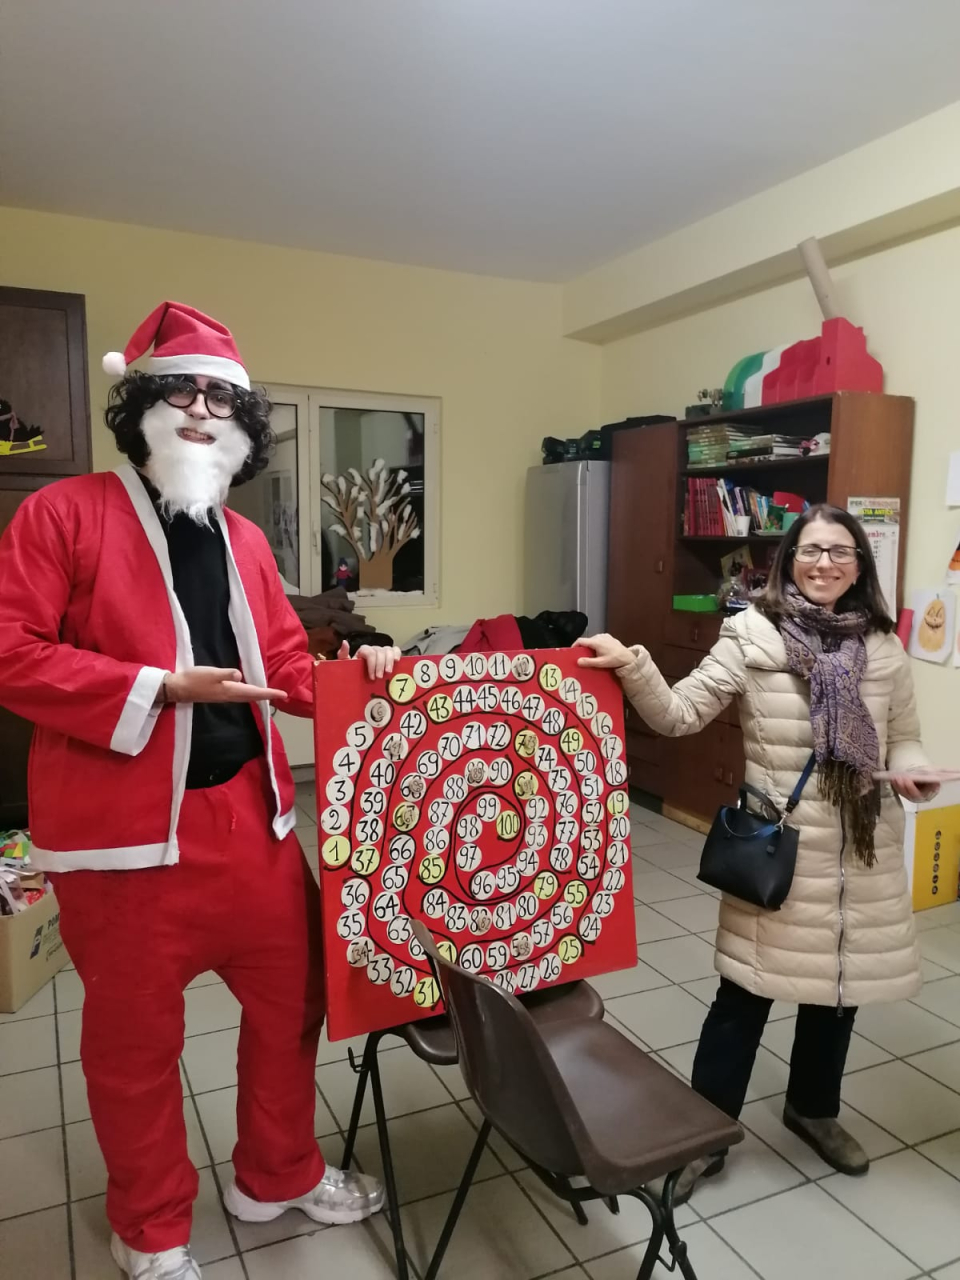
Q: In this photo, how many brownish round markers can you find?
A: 11